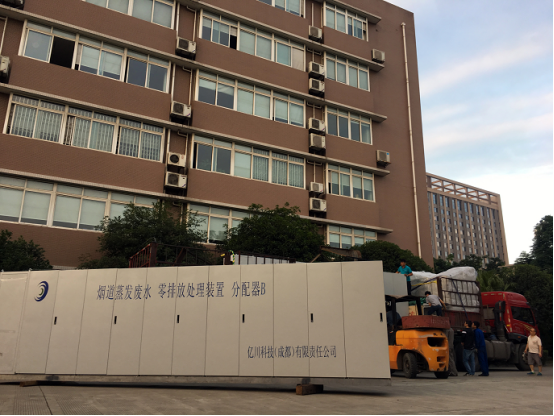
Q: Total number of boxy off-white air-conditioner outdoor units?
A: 14